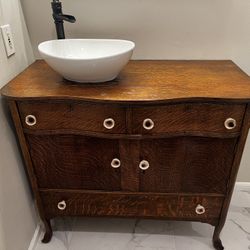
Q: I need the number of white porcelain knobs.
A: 8